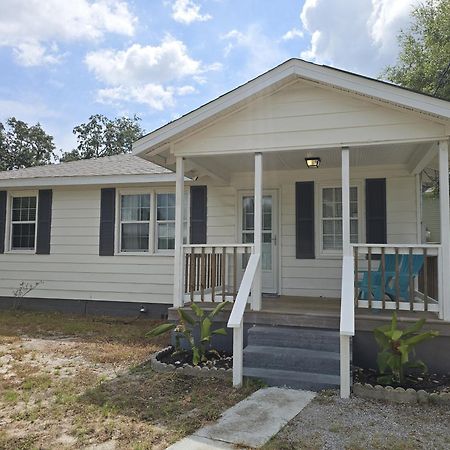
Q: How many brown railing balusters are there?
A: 12